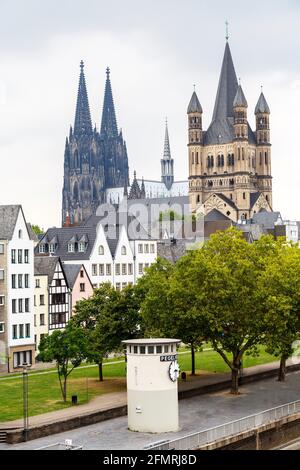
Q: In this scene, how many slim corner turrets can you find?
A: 3